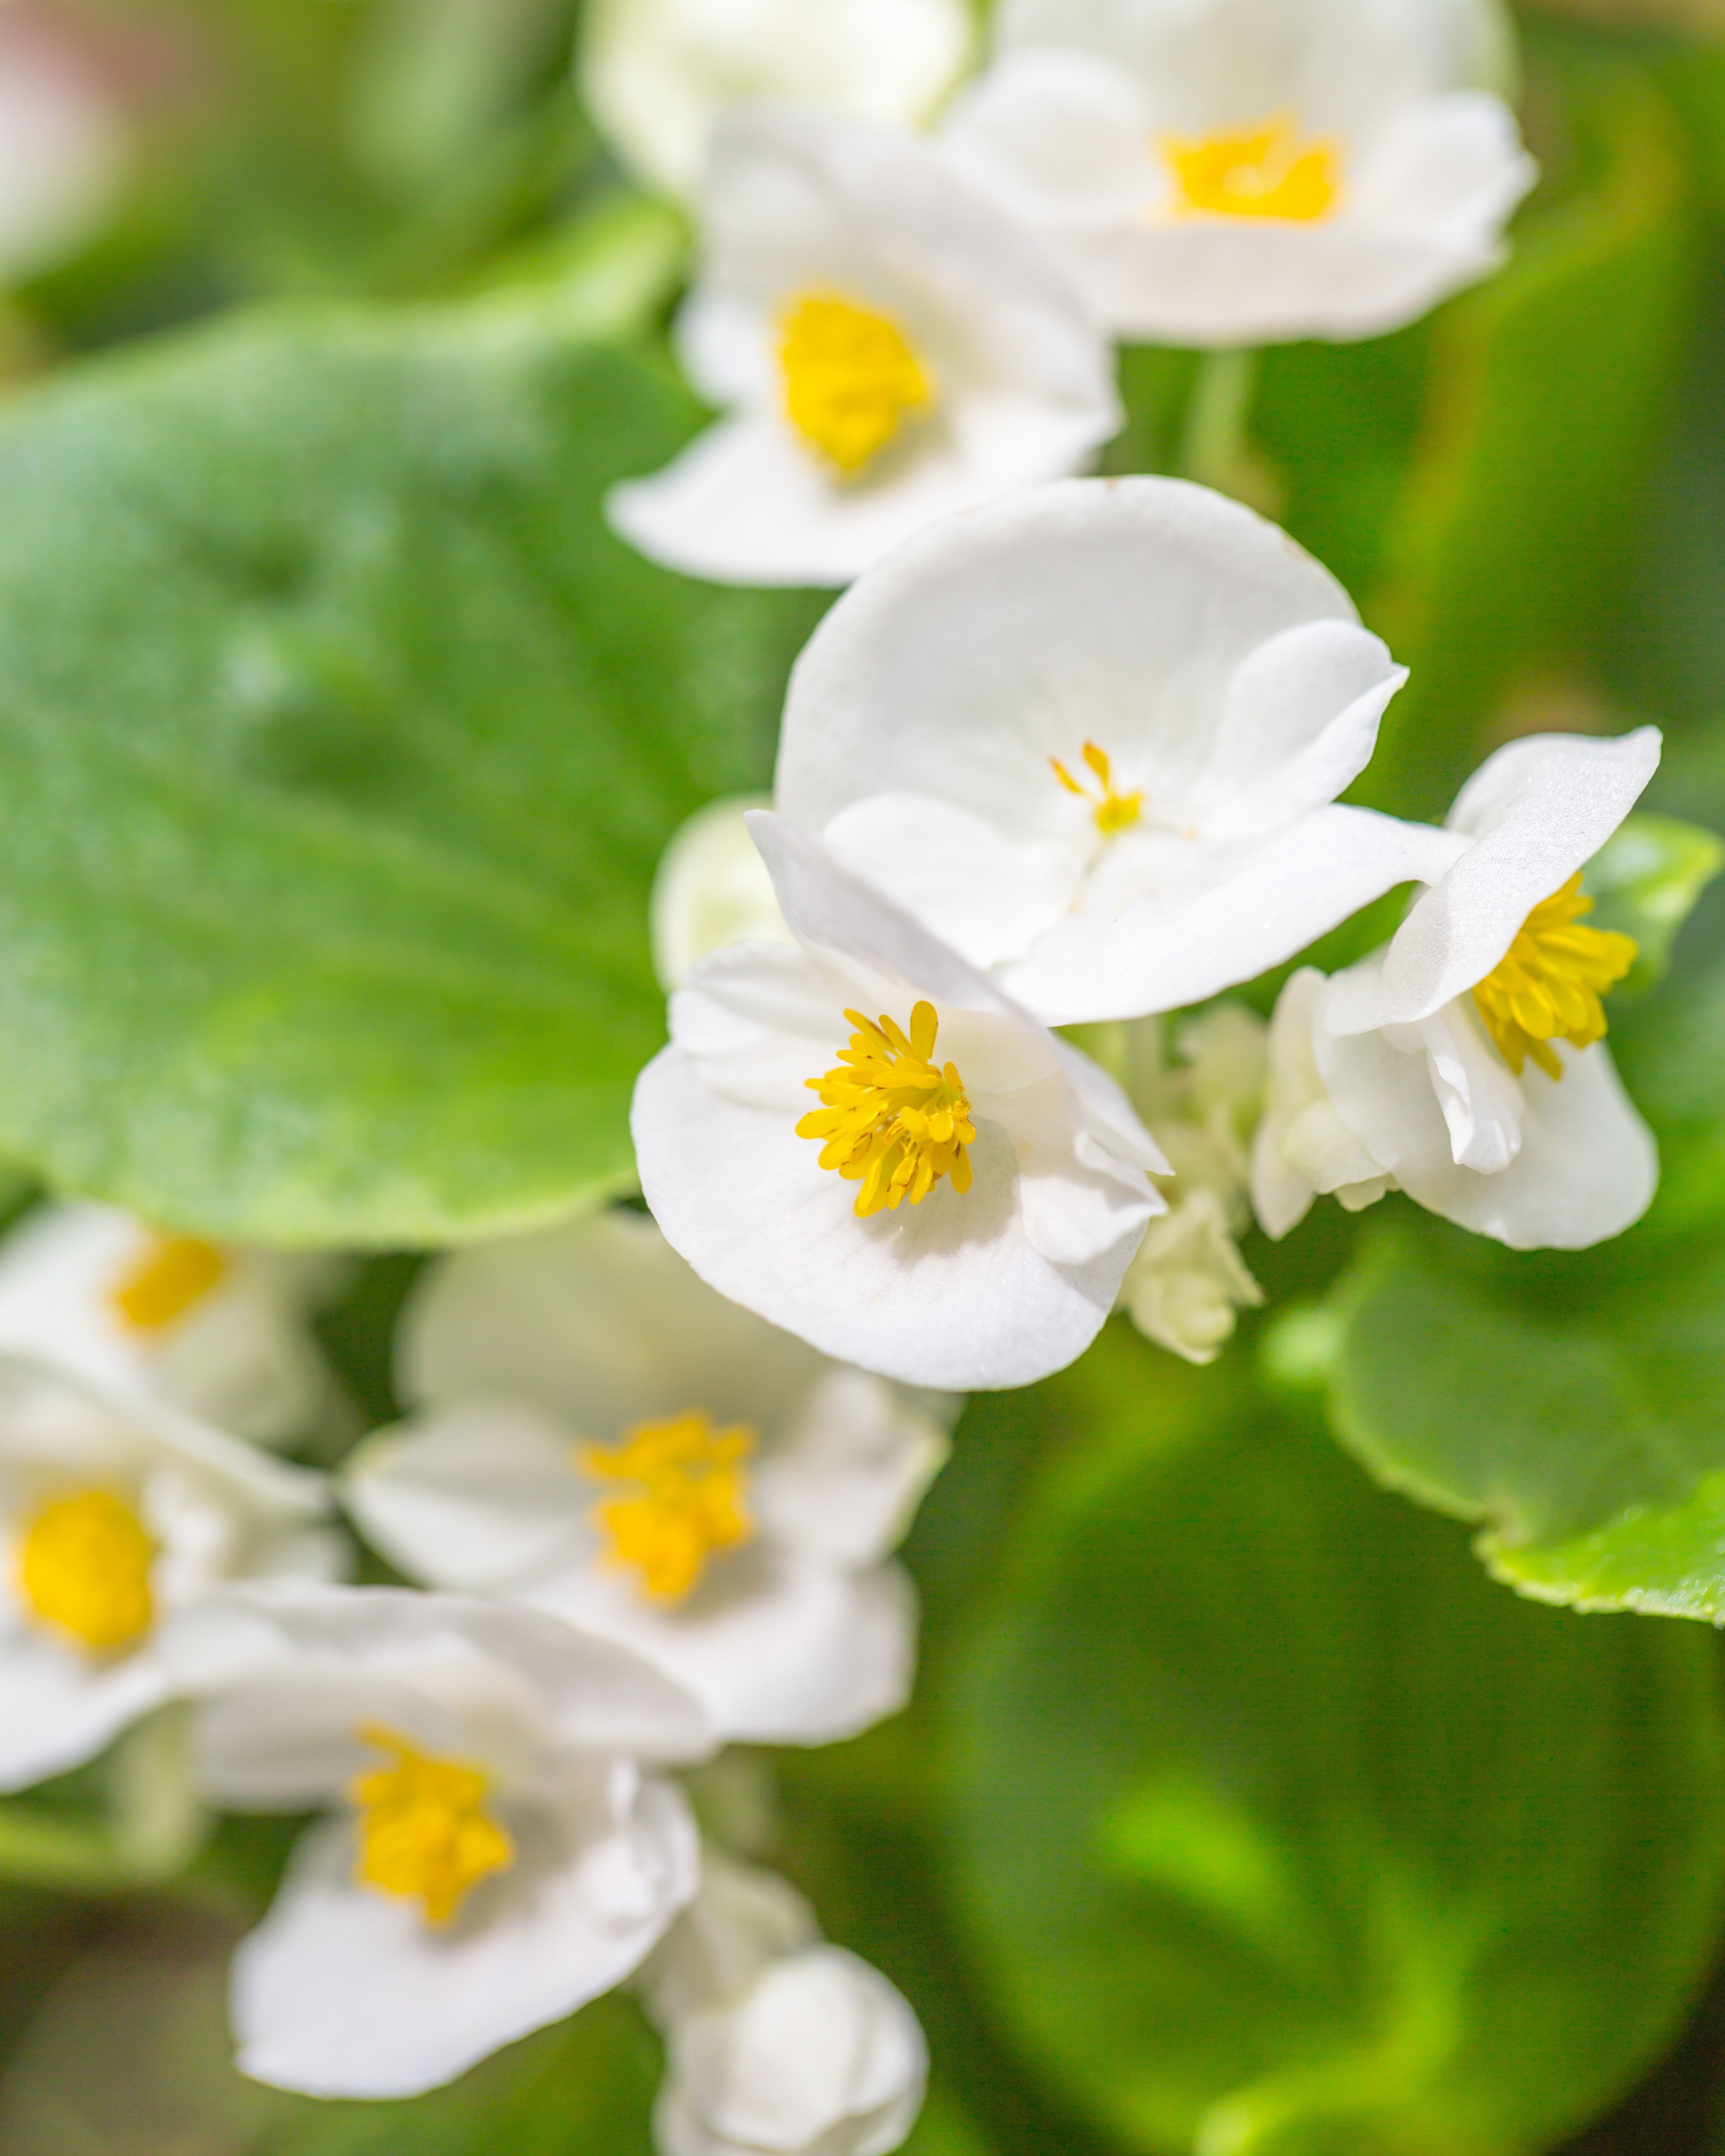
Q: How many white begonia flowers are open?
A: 9